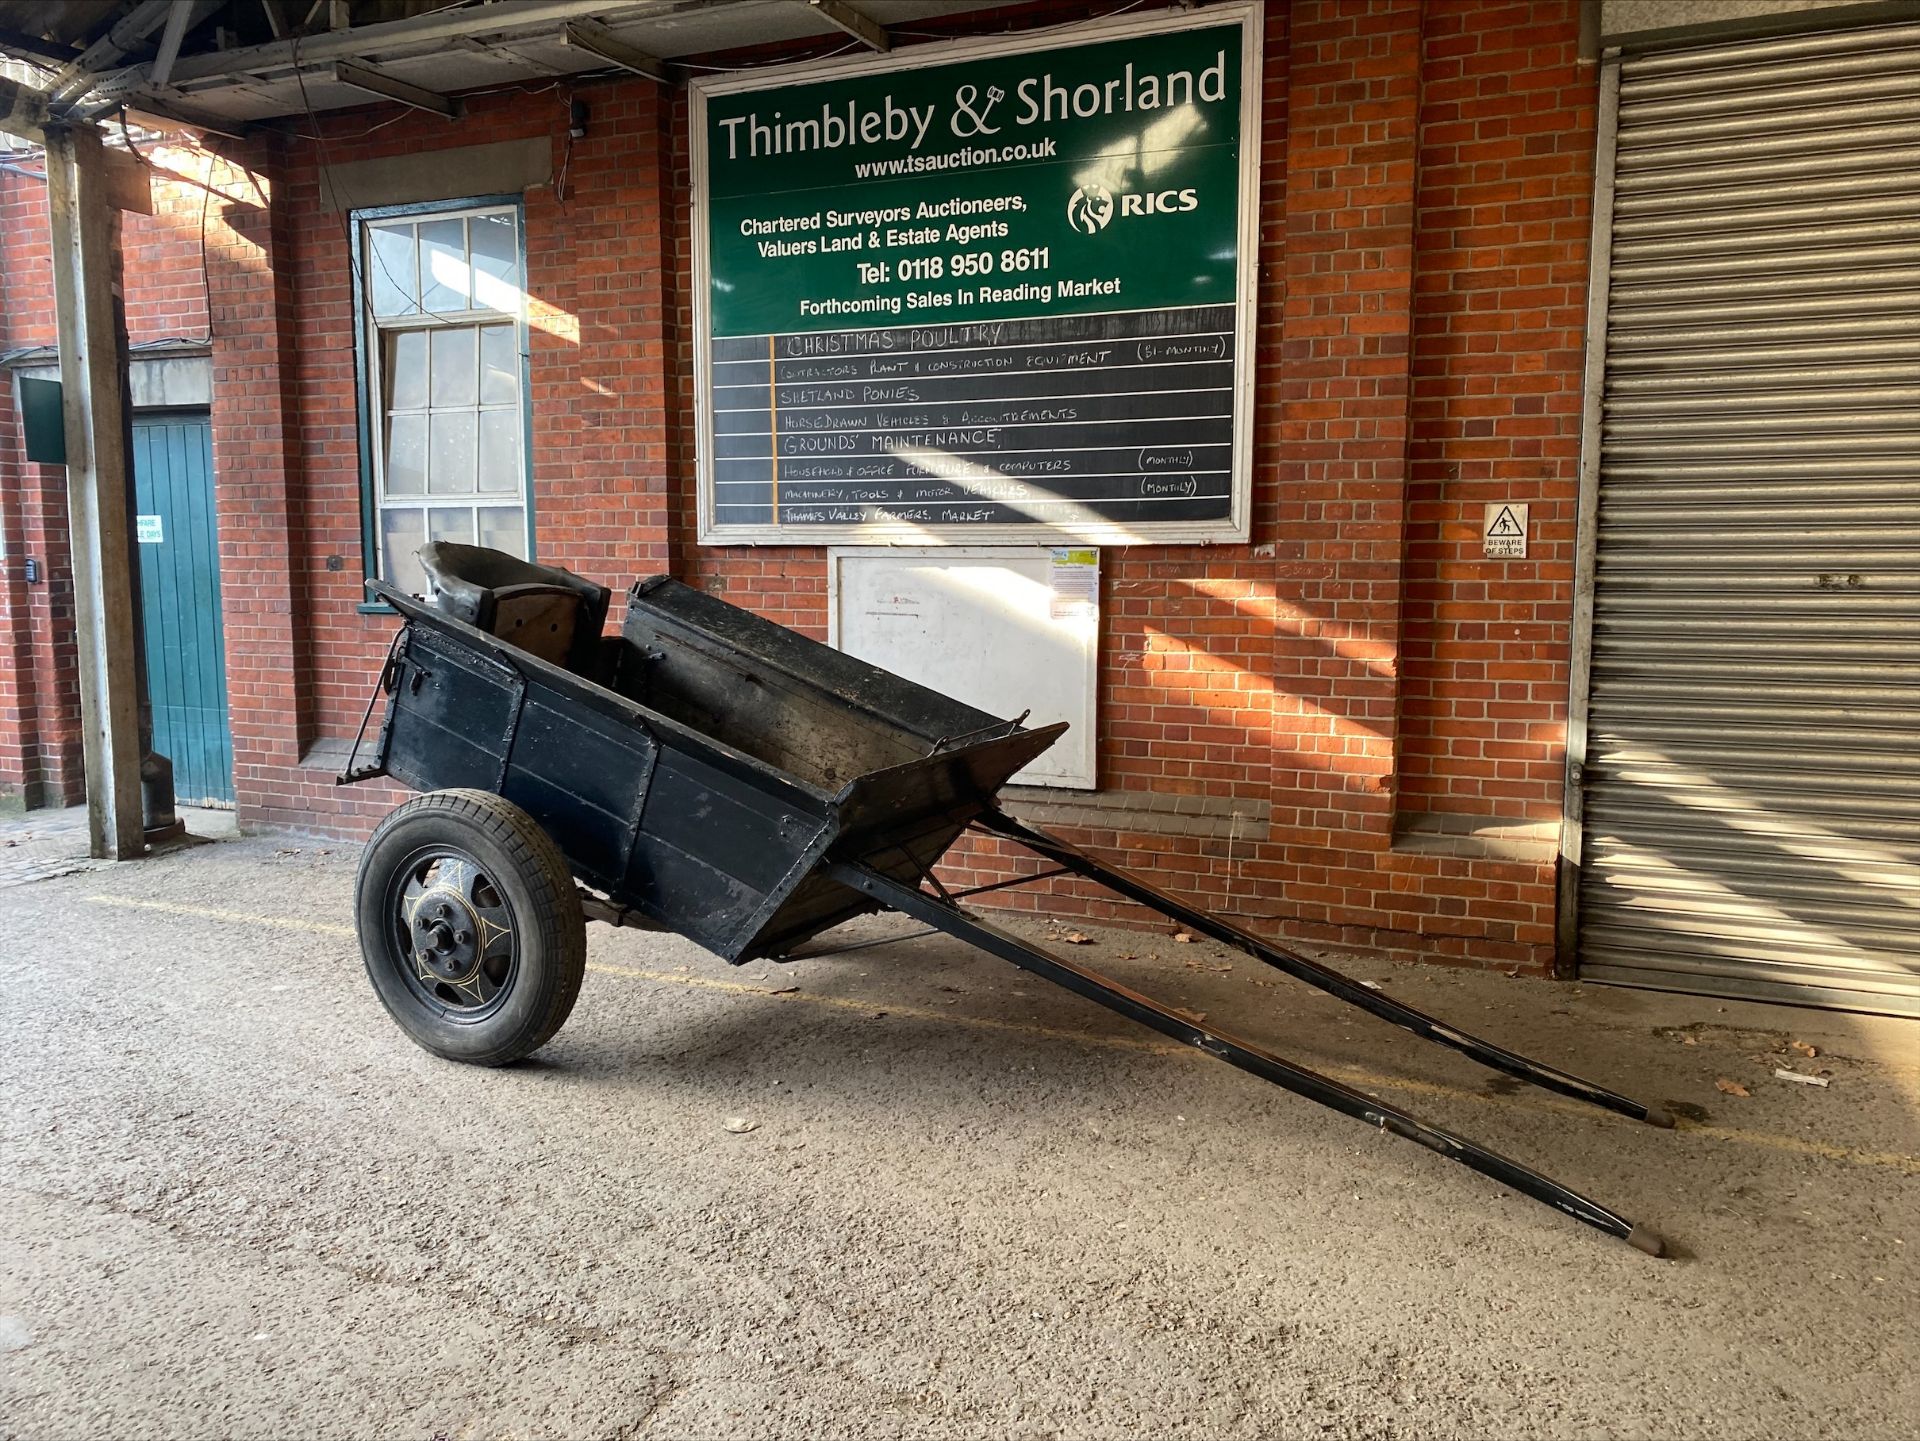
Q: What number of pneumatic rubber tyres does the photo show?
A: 1